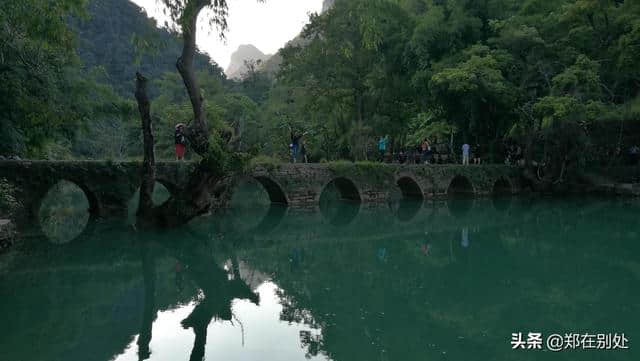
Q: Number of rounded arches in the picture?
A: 7